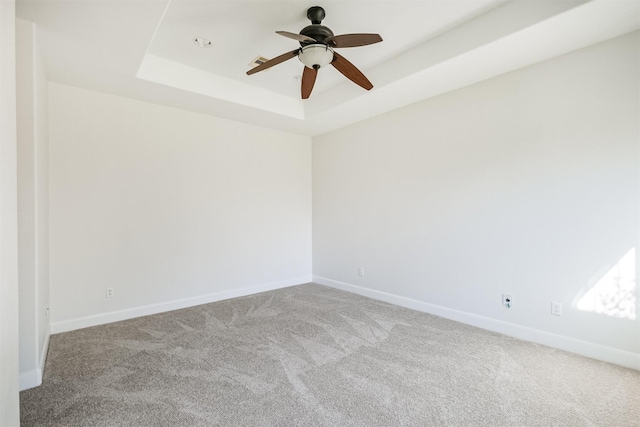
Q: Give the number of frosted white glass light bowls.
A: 1